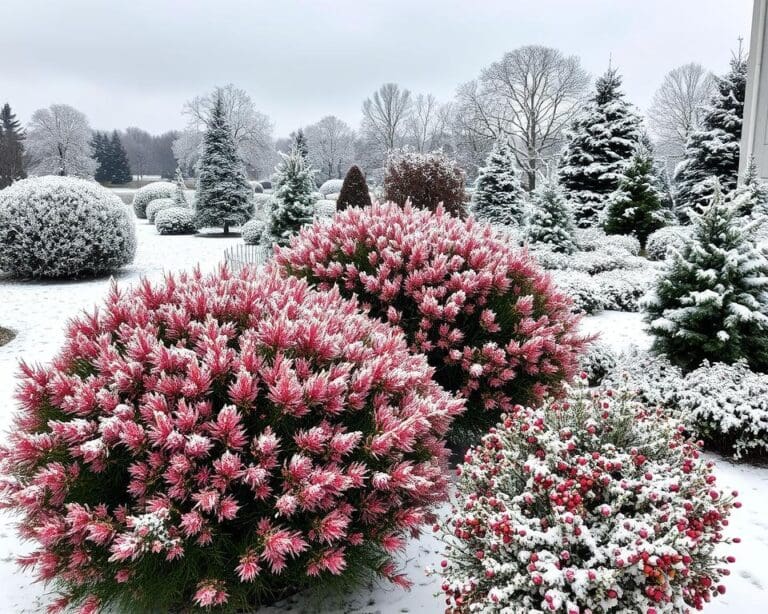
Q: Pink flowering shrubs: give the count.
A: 2